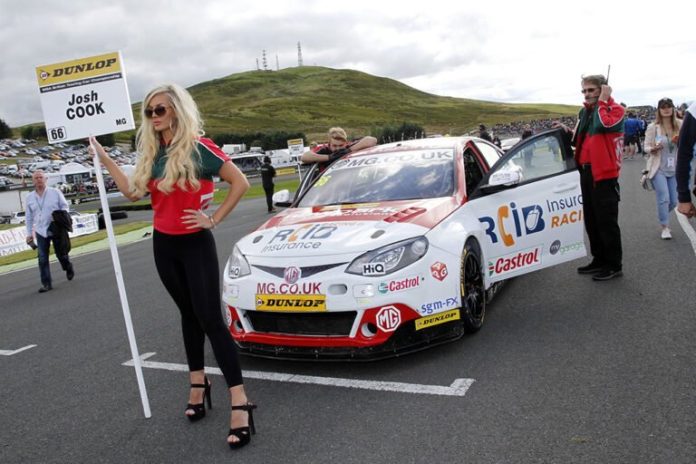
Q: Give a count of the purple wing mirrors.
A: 0